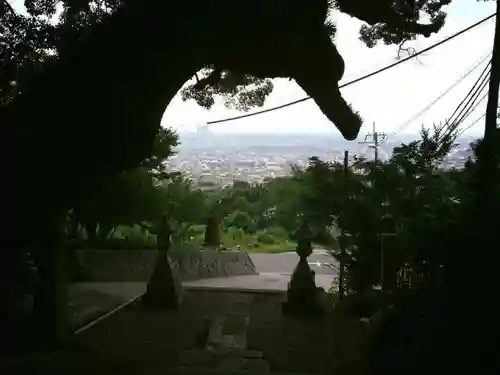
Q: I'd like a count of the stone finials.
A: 2